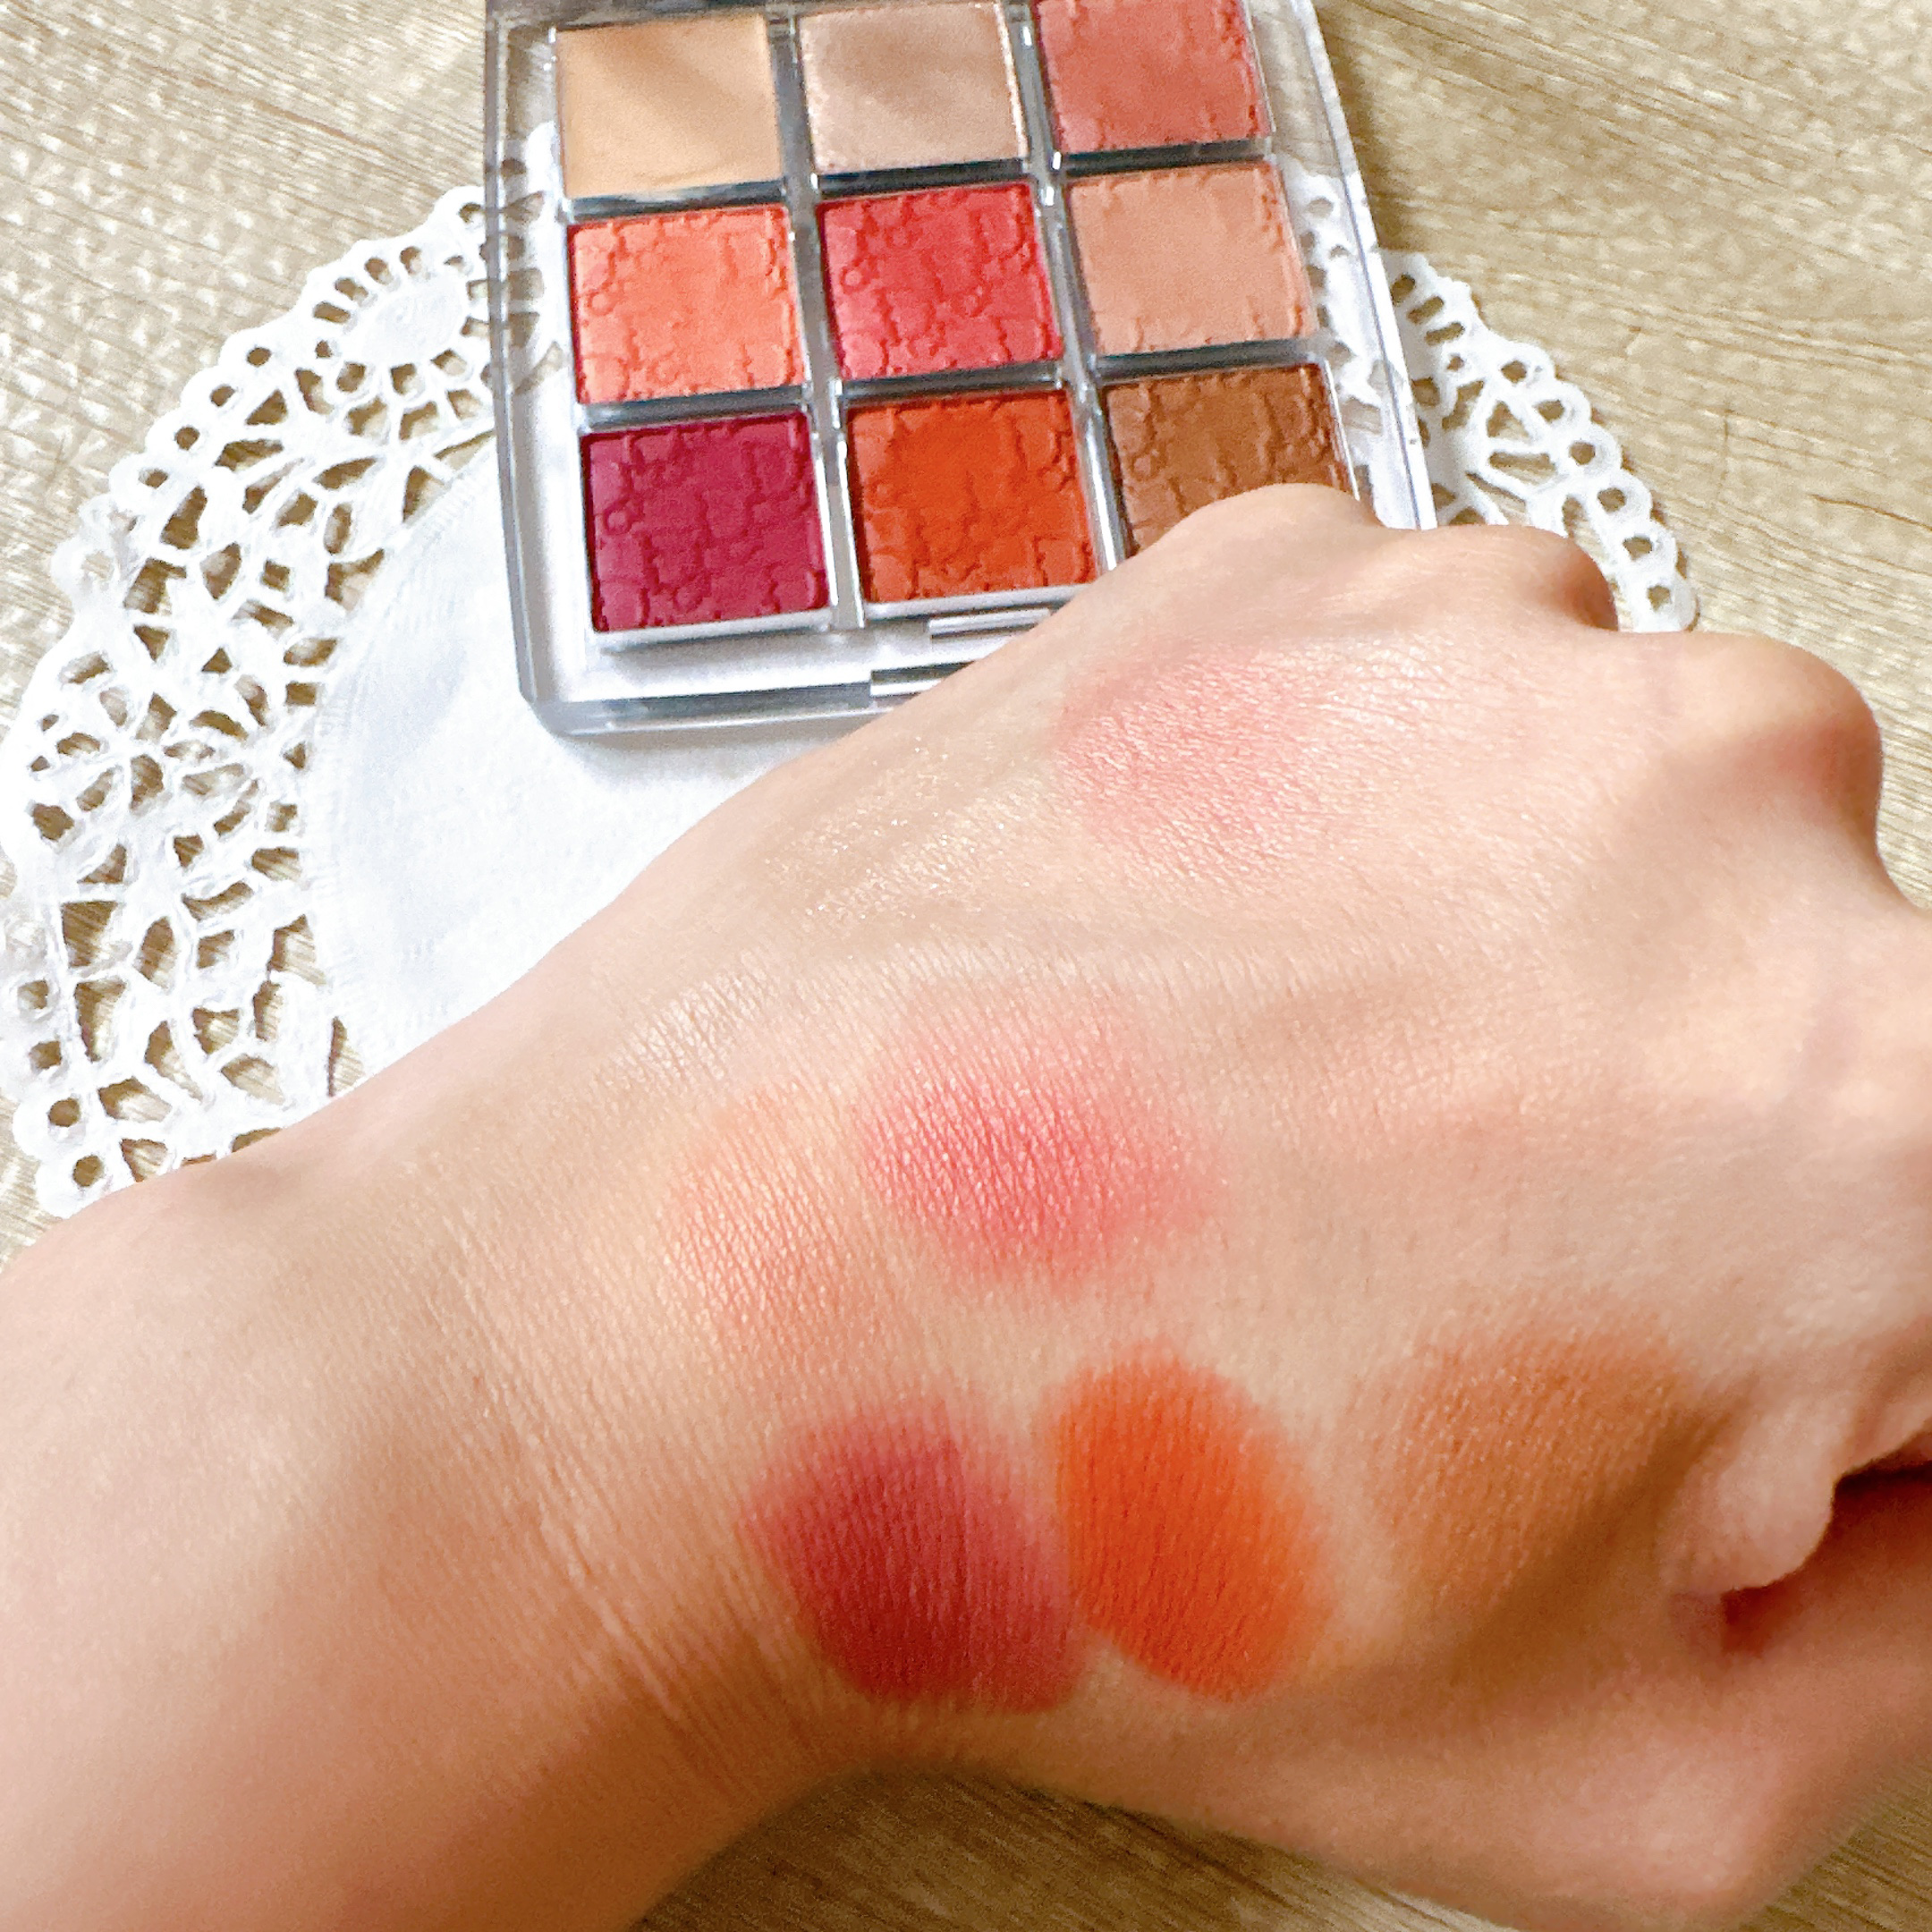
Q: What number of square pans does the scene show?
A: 9